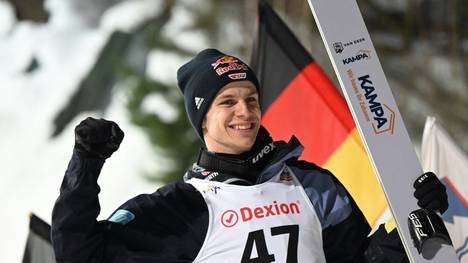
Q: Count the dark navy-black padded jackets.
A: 1